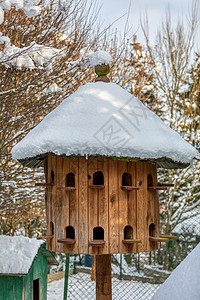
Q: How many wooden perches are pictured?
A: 12